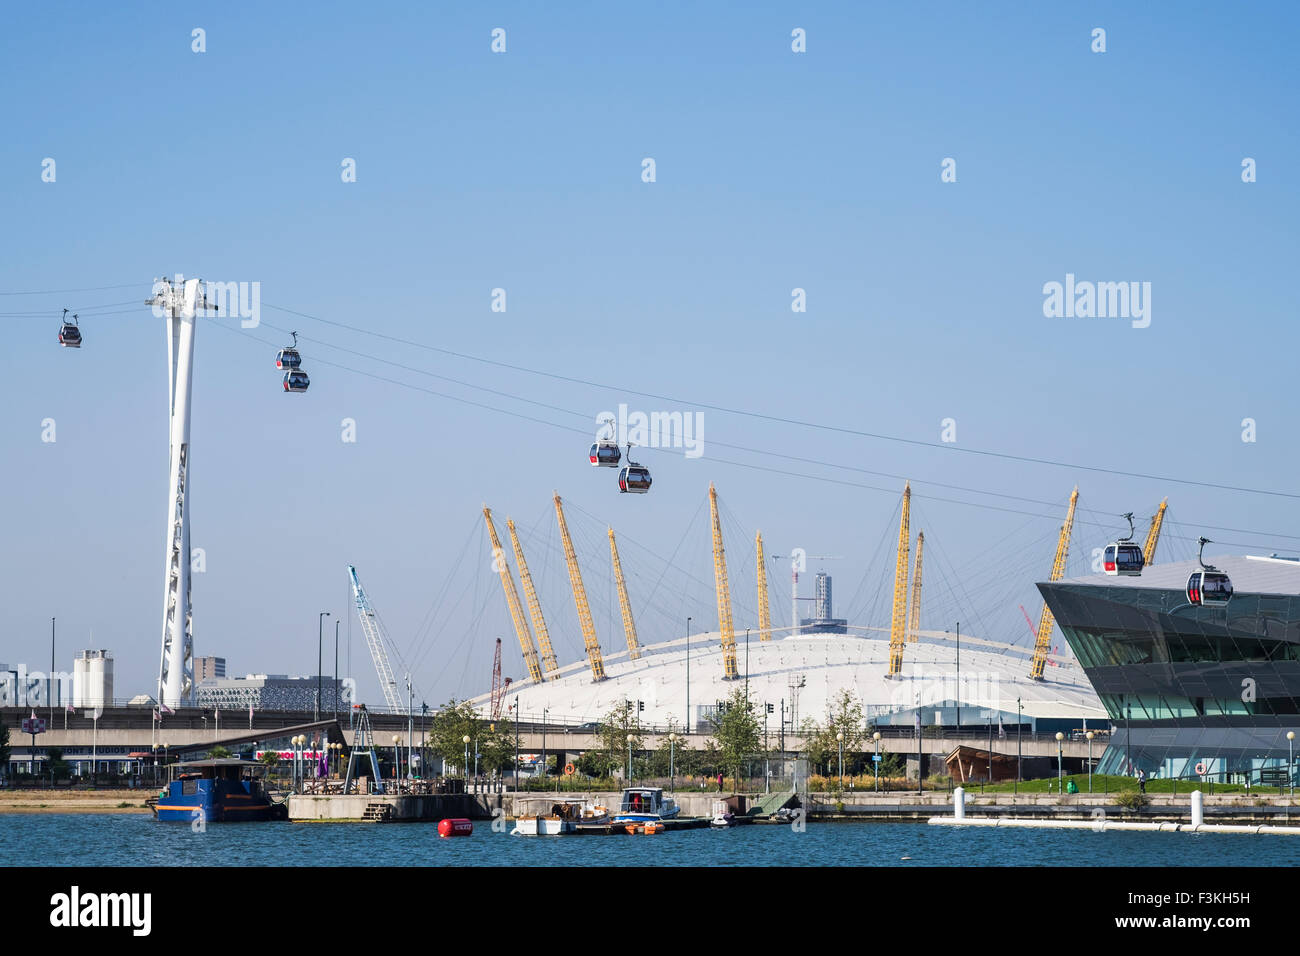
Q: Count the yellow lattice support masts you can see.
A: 10